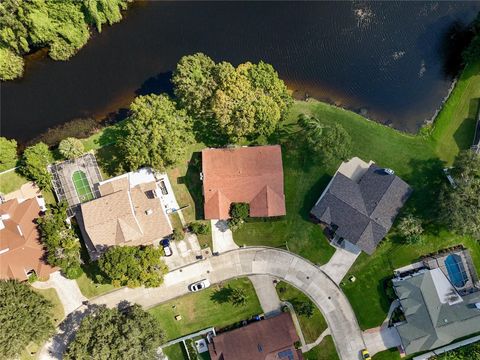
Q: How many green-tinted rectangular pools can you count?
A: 1